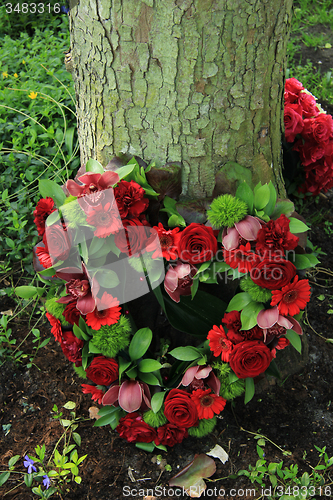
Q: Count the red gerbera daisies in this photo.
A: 11